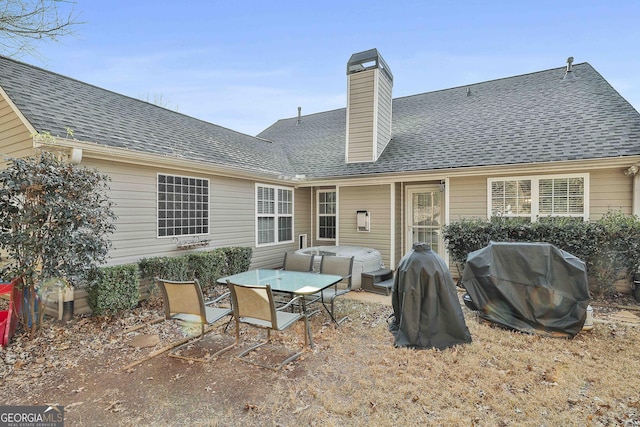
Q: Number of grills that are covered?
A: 2